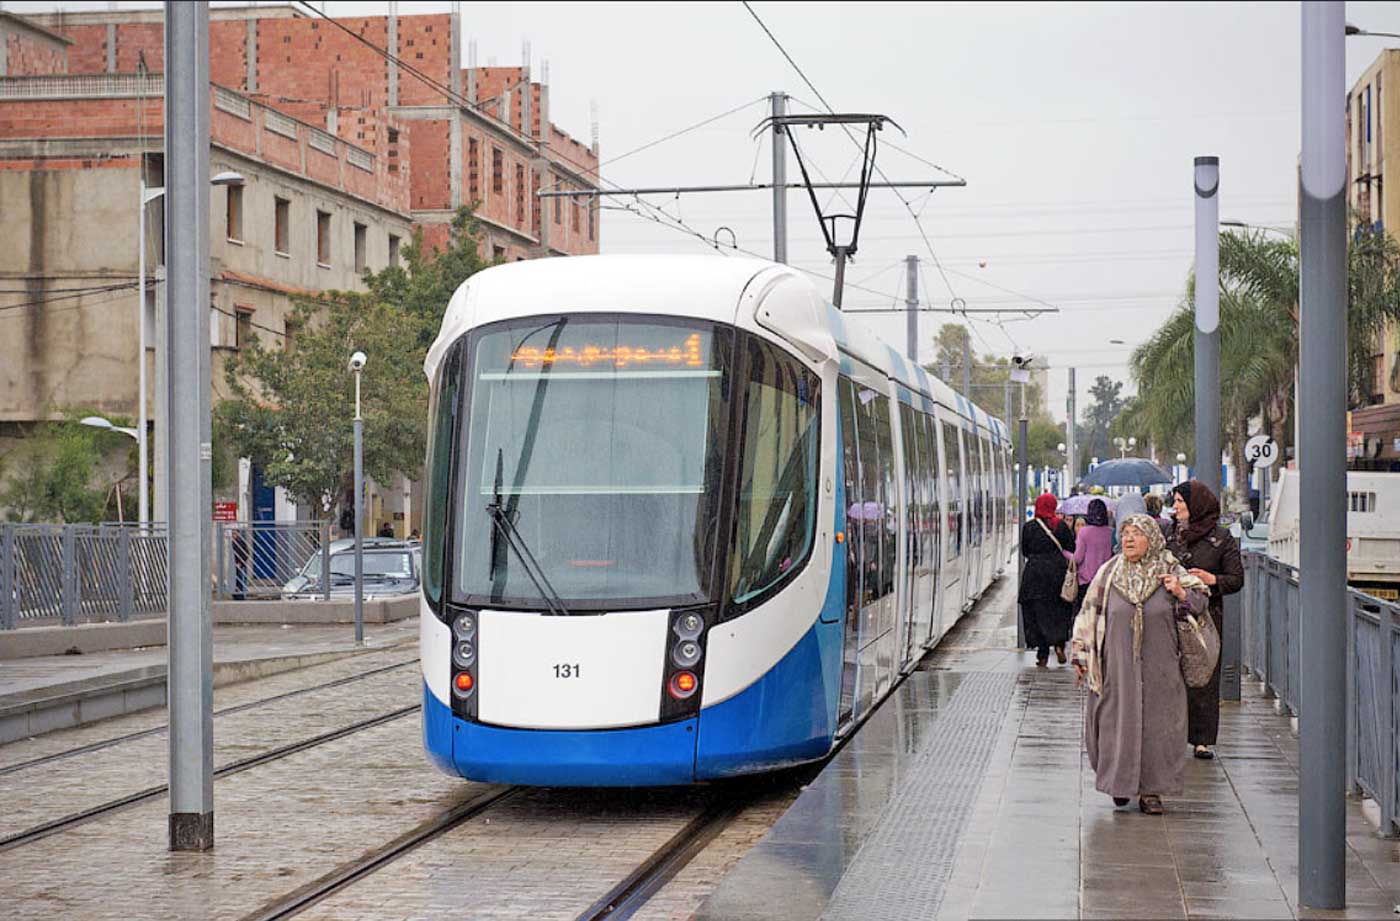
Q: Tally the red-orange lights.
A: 2